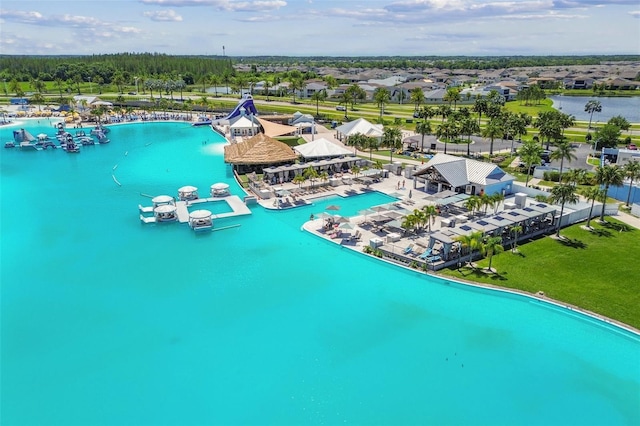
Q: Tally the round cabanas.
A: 5